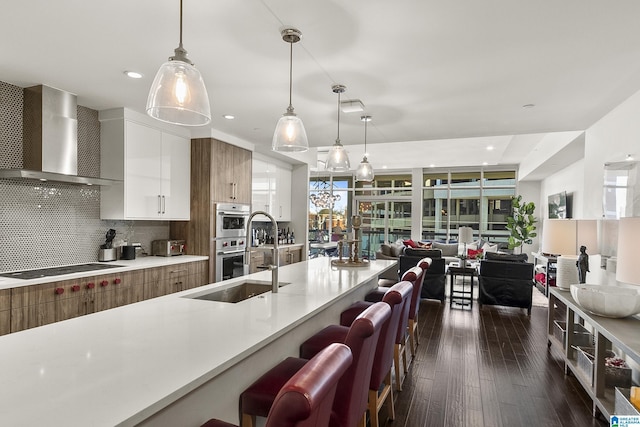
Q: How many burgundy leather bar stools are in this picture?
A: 5